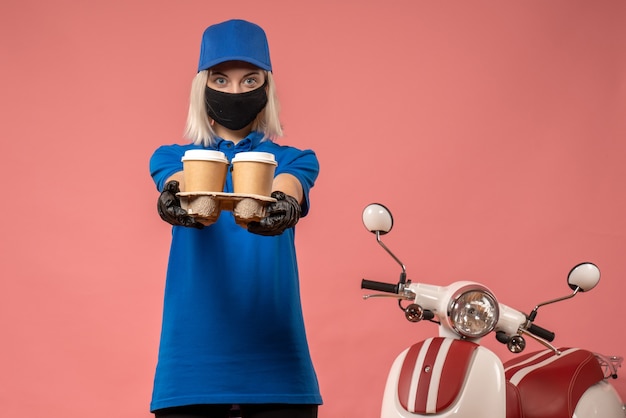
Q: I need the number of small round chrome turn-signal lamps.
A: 2